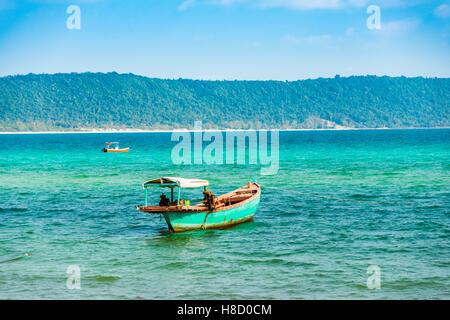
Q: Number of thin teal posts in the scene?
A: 2